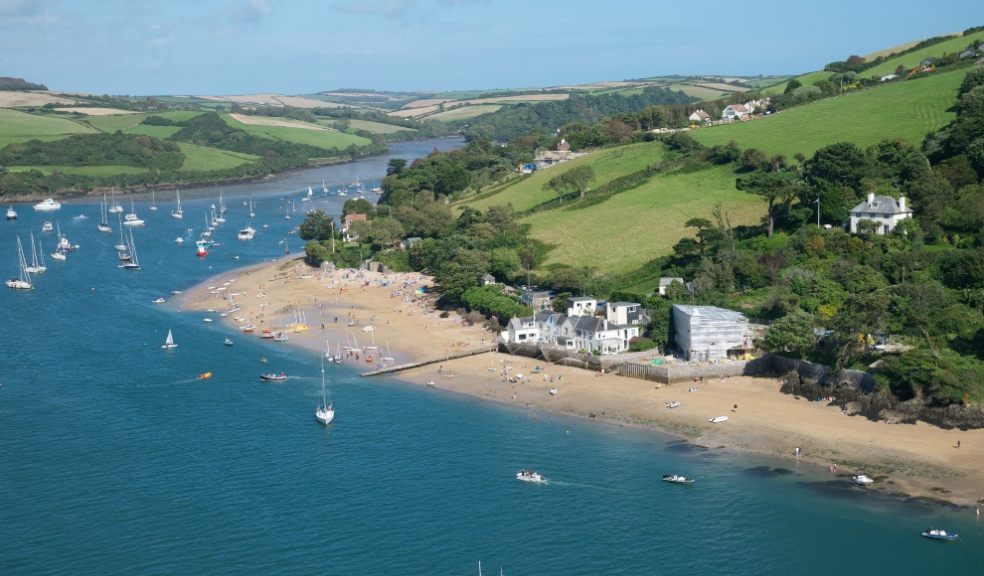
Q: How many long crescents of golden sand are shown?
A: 2